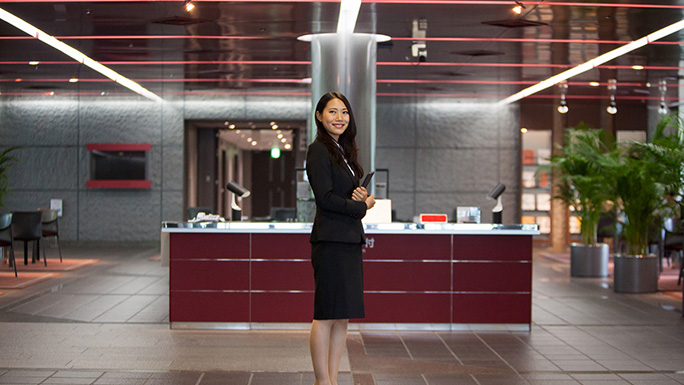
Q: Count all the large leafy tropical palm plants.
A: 2